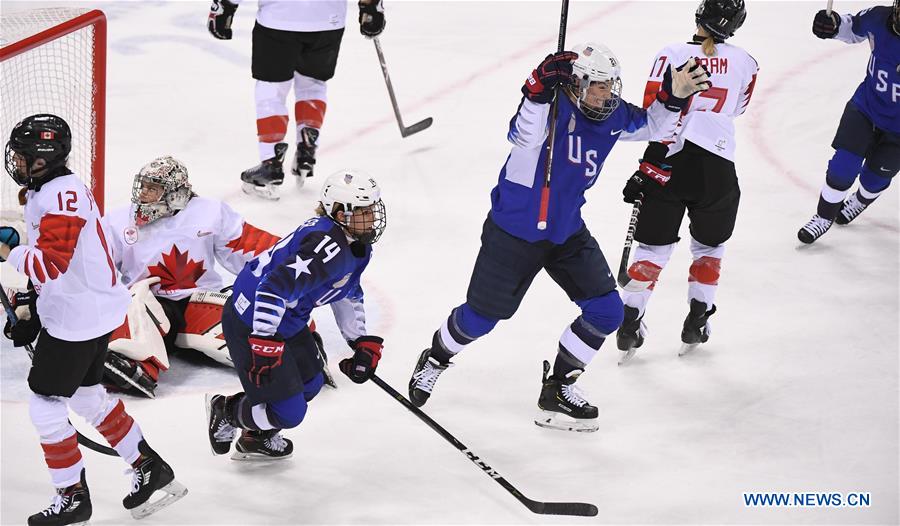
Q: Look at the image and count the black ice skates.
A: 14